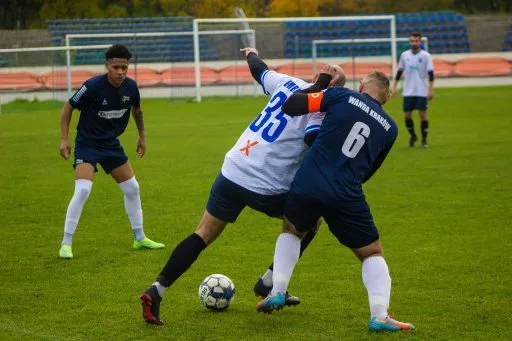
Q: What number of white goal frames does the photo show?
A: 4